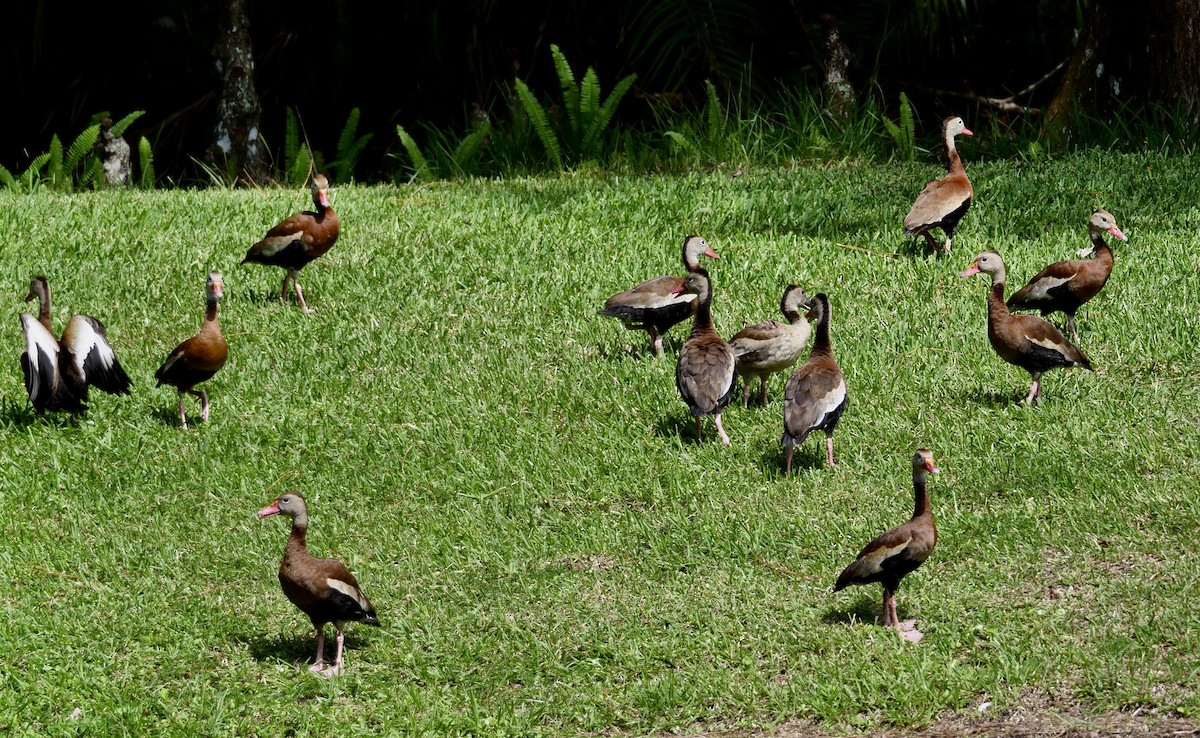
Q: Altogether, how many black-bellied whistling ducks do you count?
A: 12